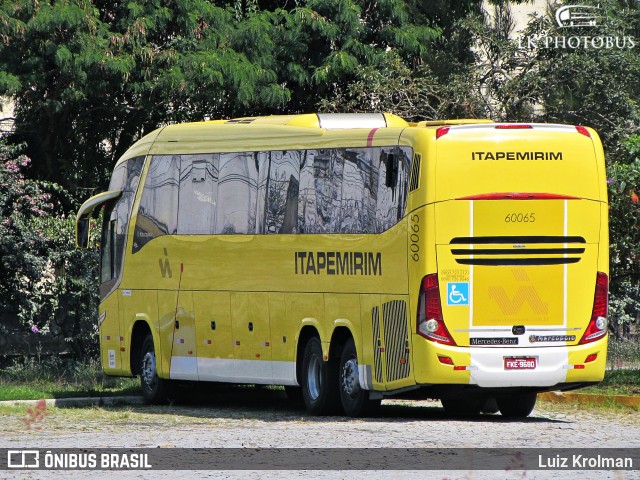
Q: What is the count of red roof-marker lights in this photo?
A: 3